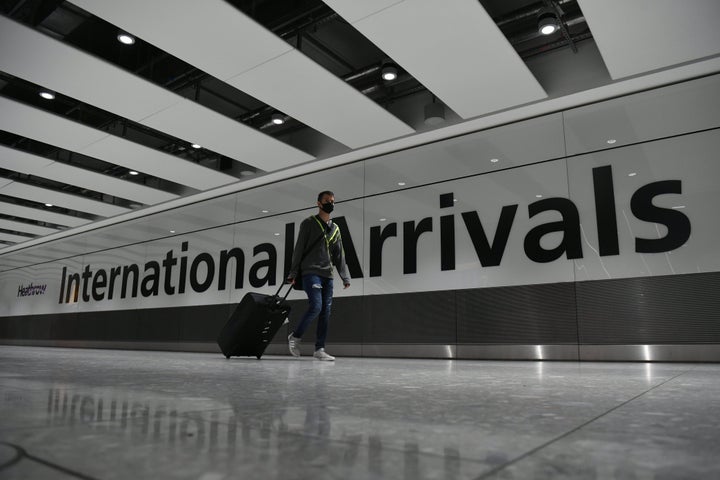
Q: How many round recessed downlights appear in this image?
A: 8